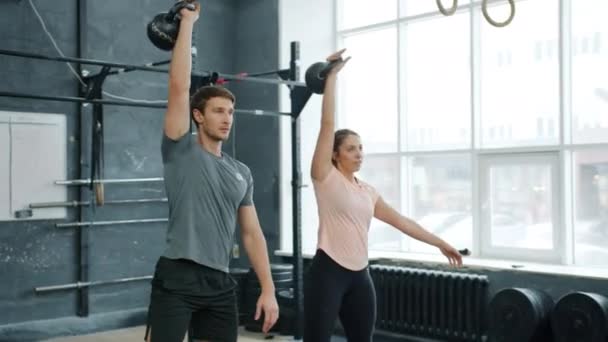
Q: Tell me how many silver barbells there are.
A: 4